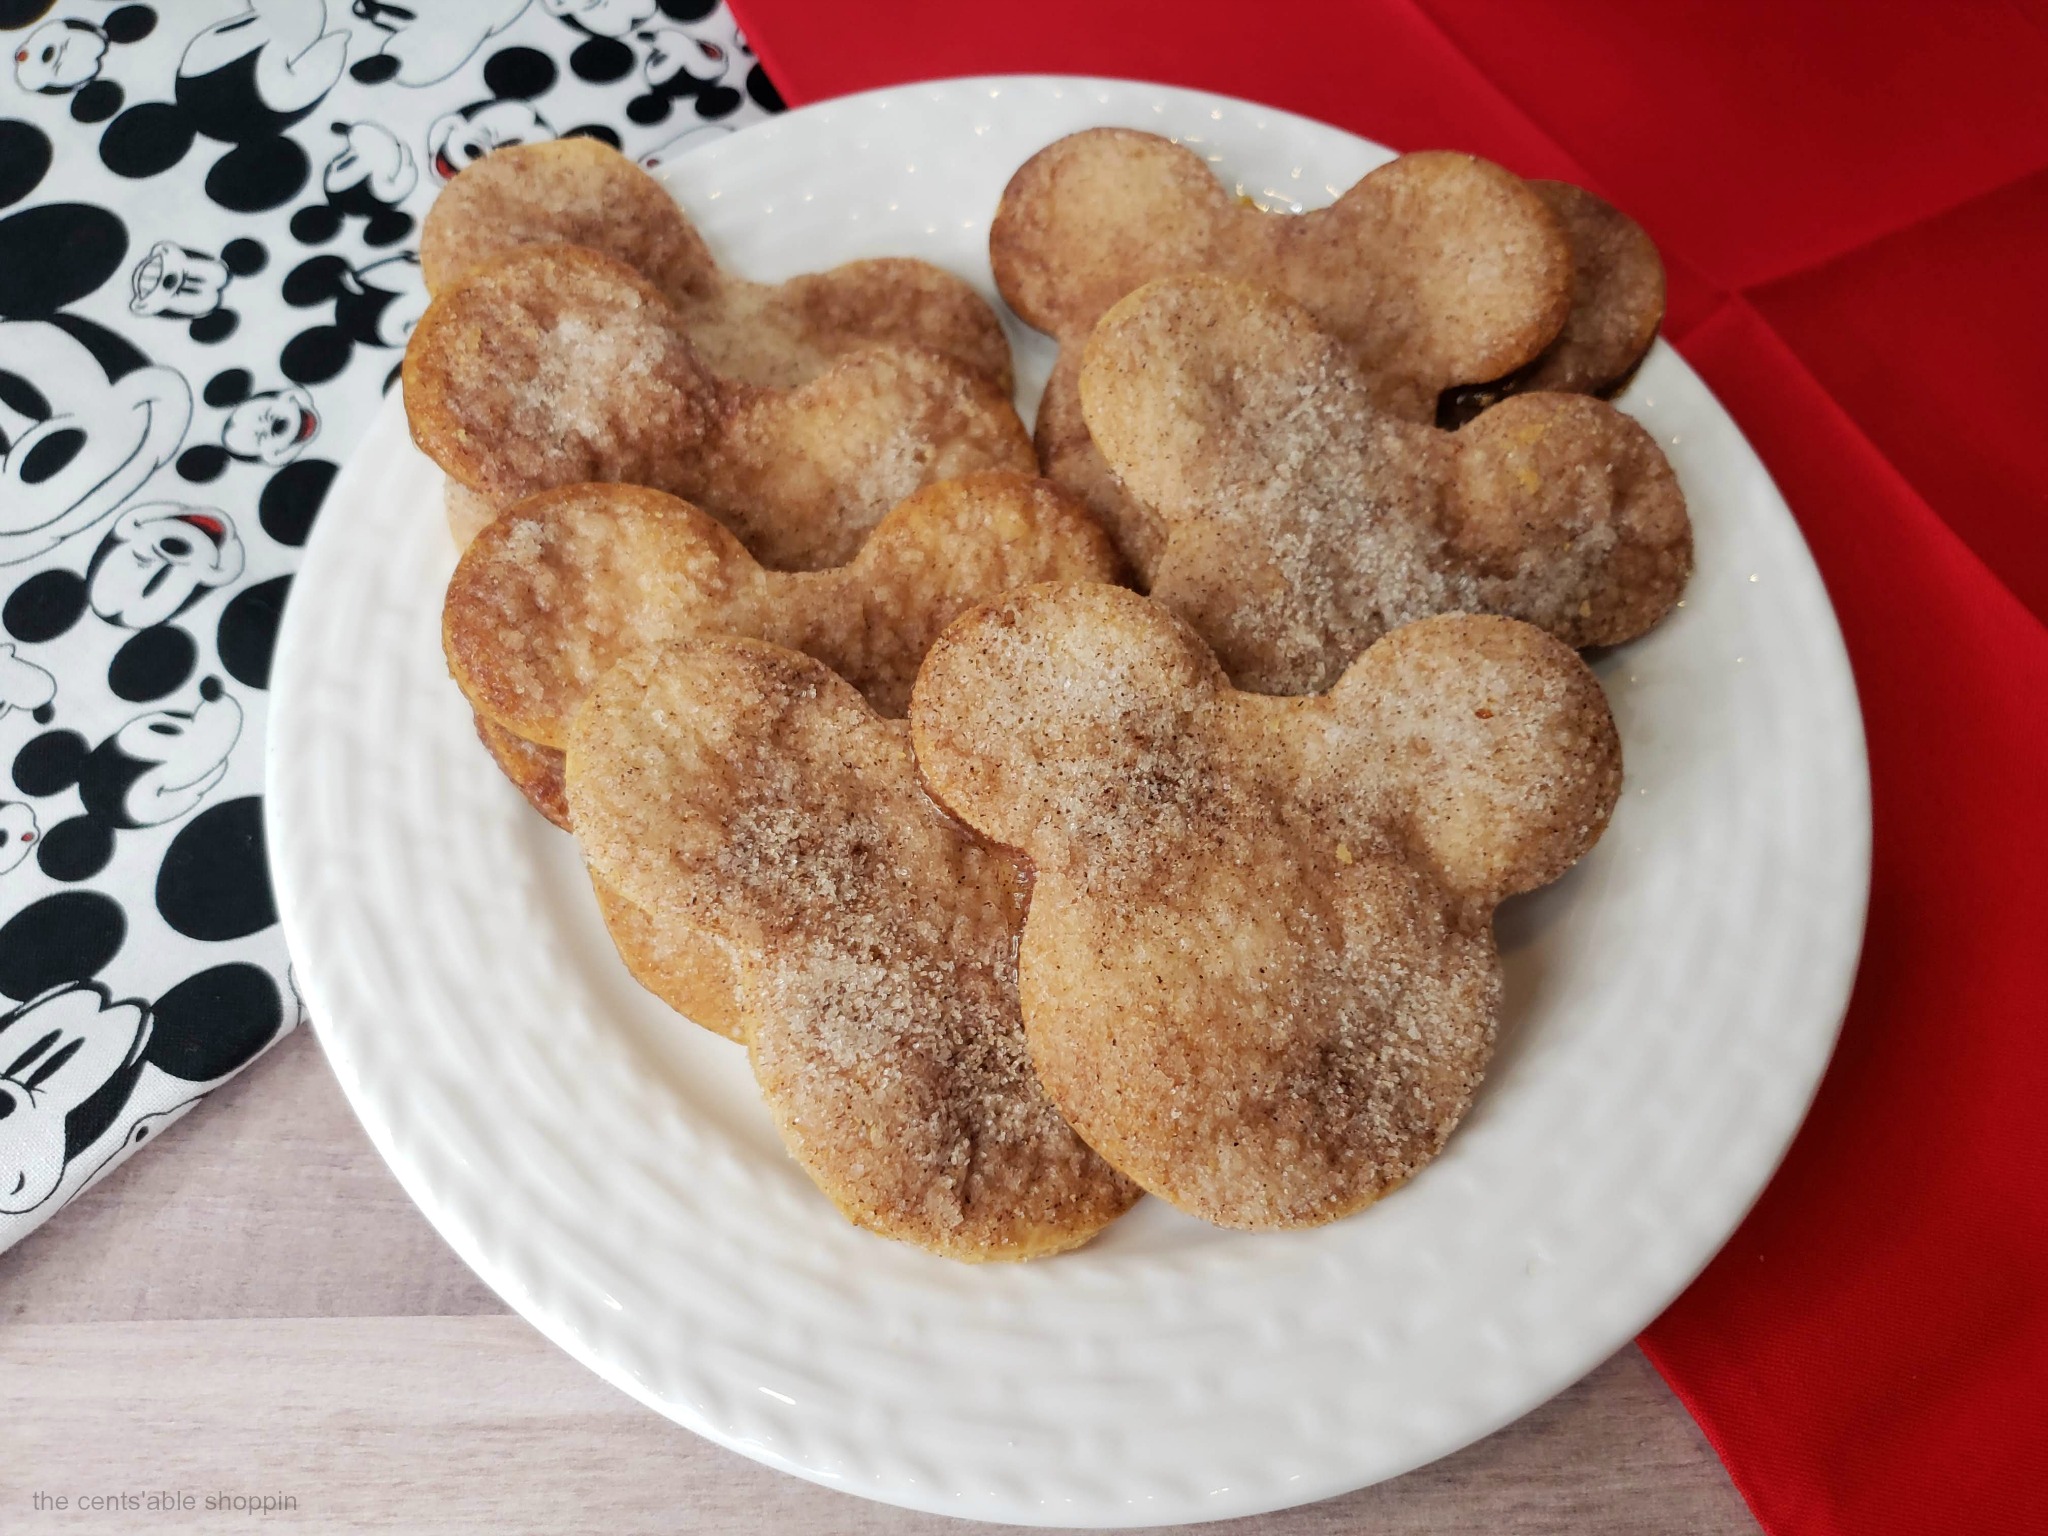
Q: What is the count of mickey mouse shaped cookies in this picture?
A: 8